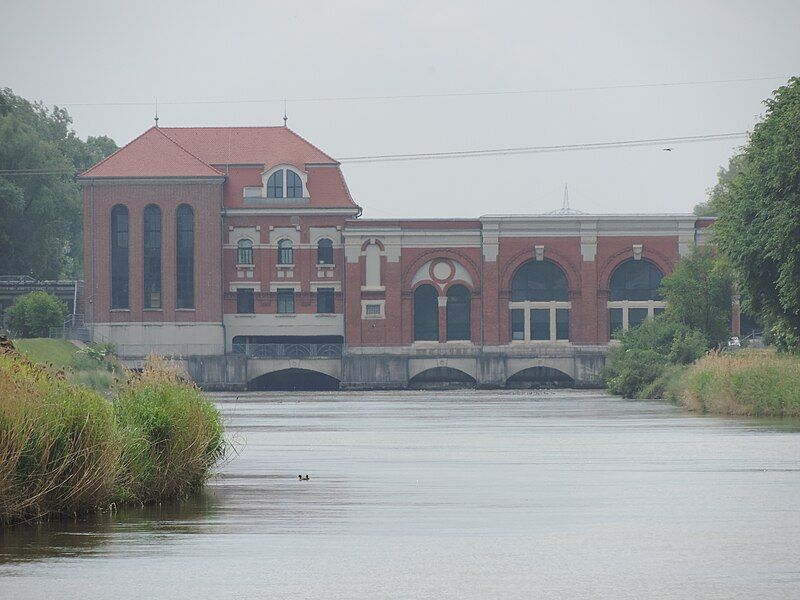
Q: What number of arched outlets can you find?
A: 3